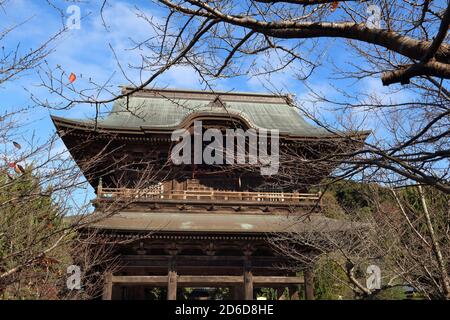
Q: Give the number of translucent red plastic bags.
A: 0